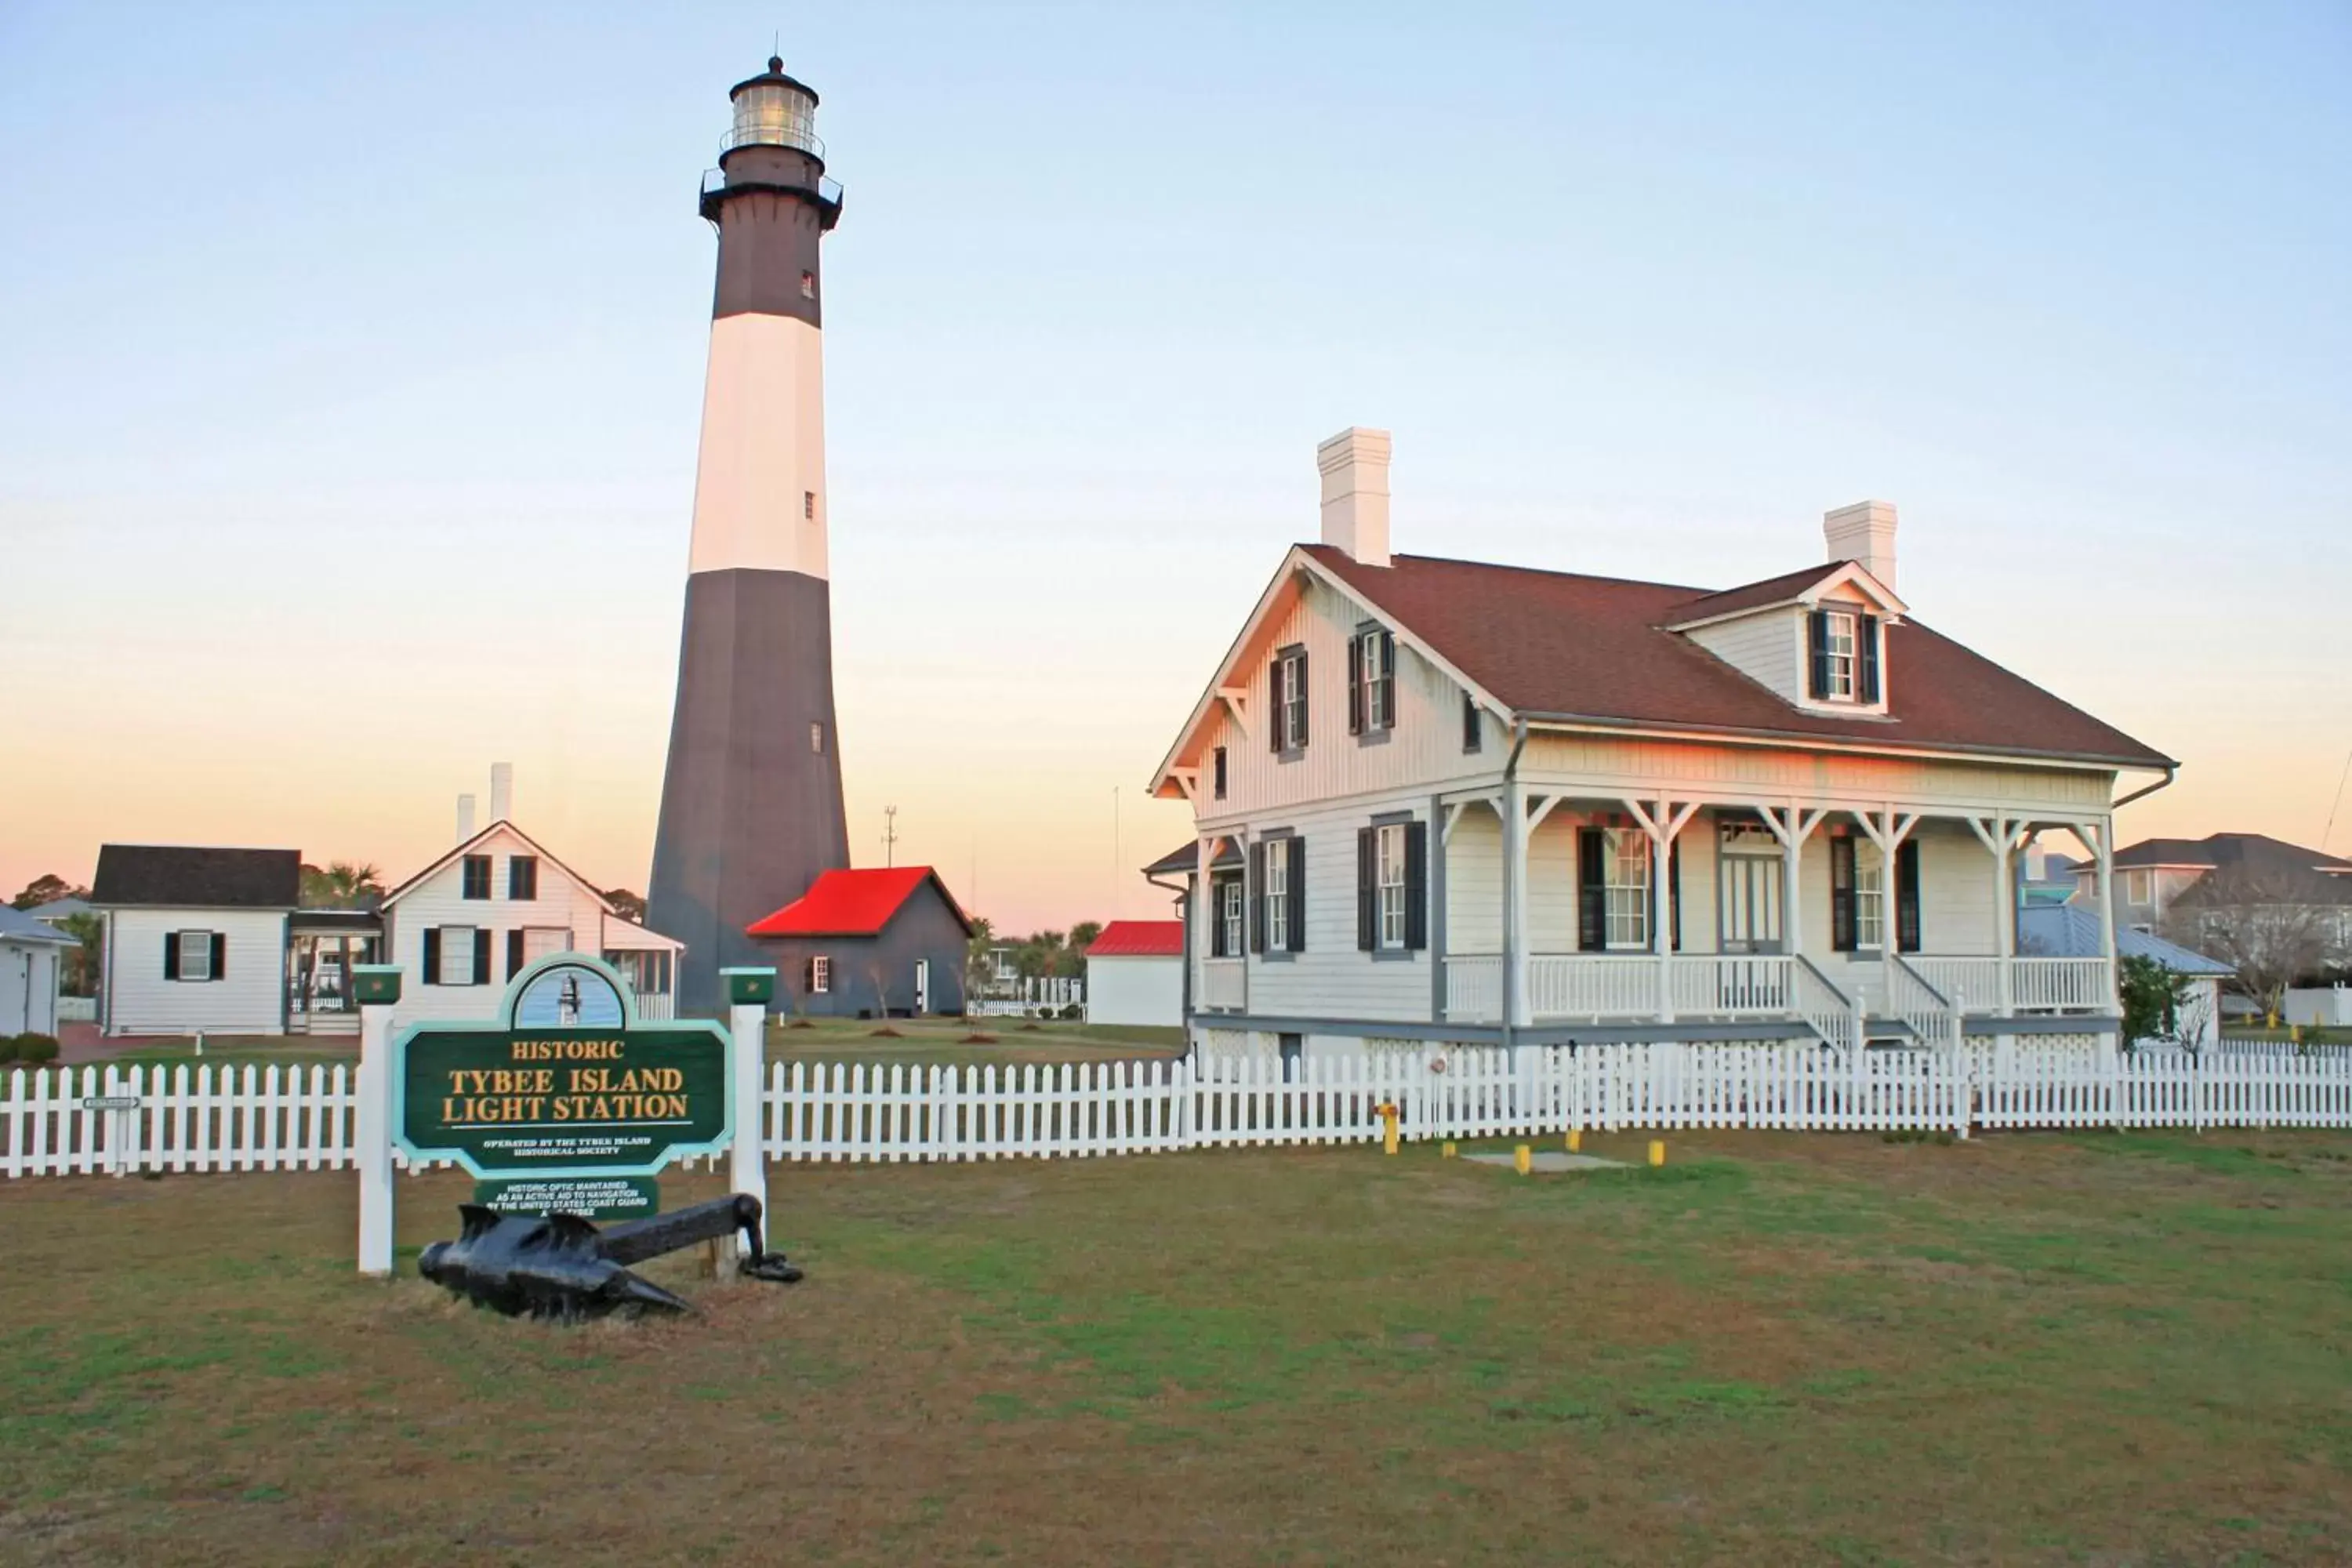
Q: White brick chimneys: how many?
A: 4